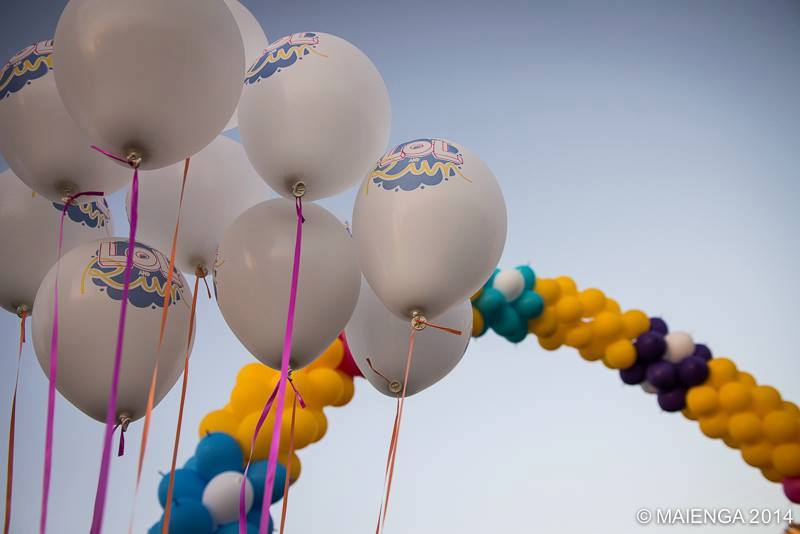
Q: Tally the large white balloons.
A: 10